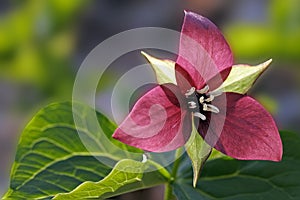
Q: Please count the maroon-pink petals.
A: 3